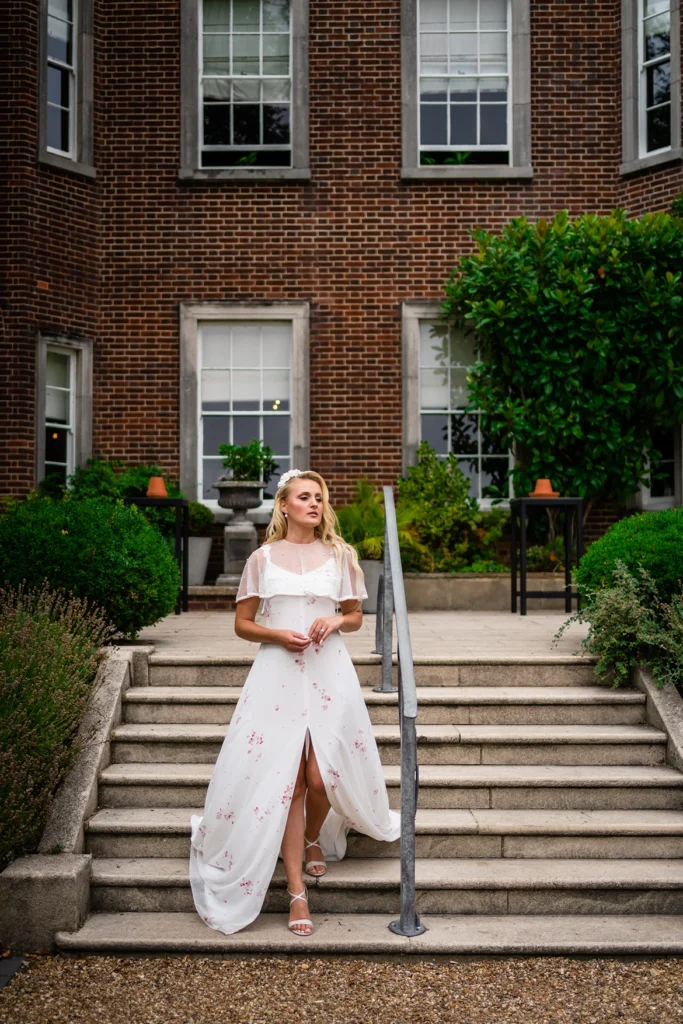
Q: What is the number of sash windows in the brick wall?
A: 8